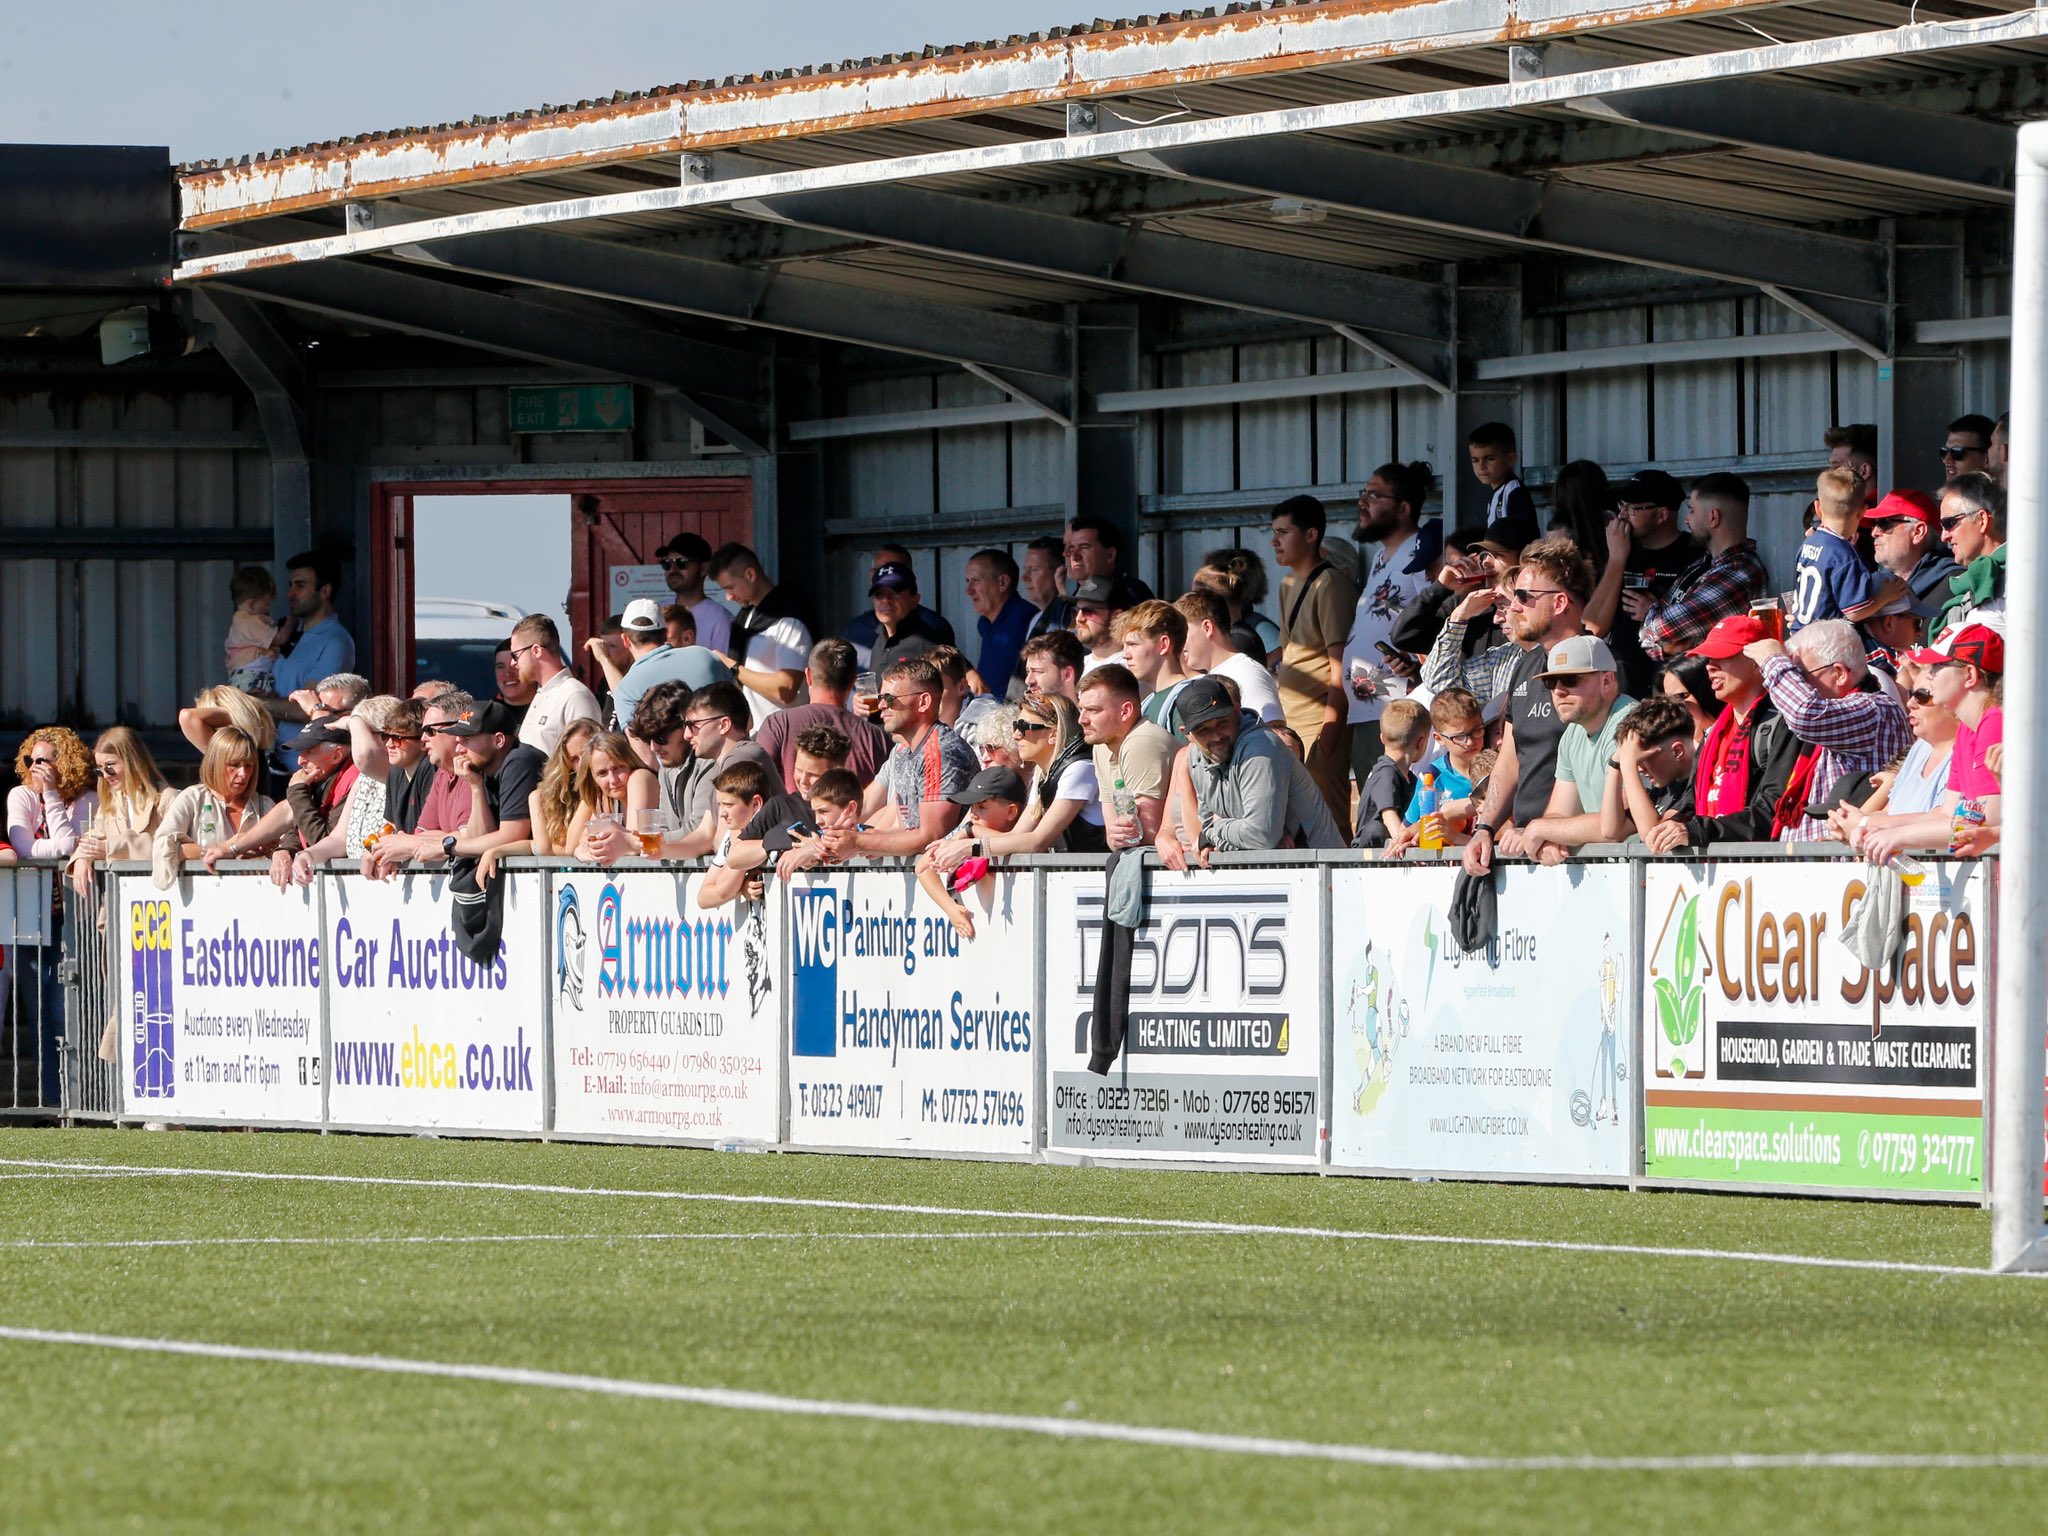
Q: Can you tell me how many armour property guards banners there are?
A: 1